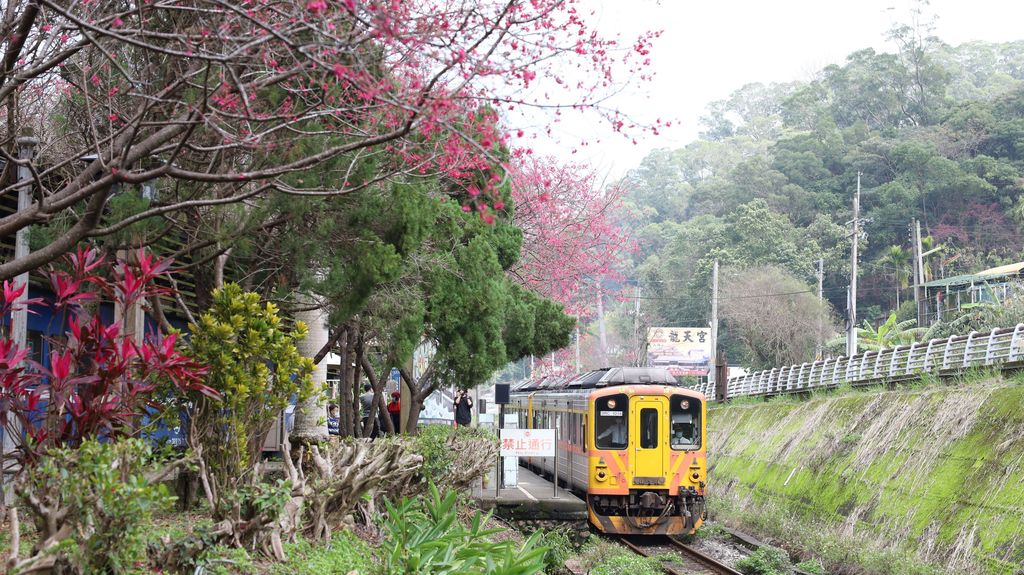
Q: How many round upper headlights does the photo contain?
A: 2